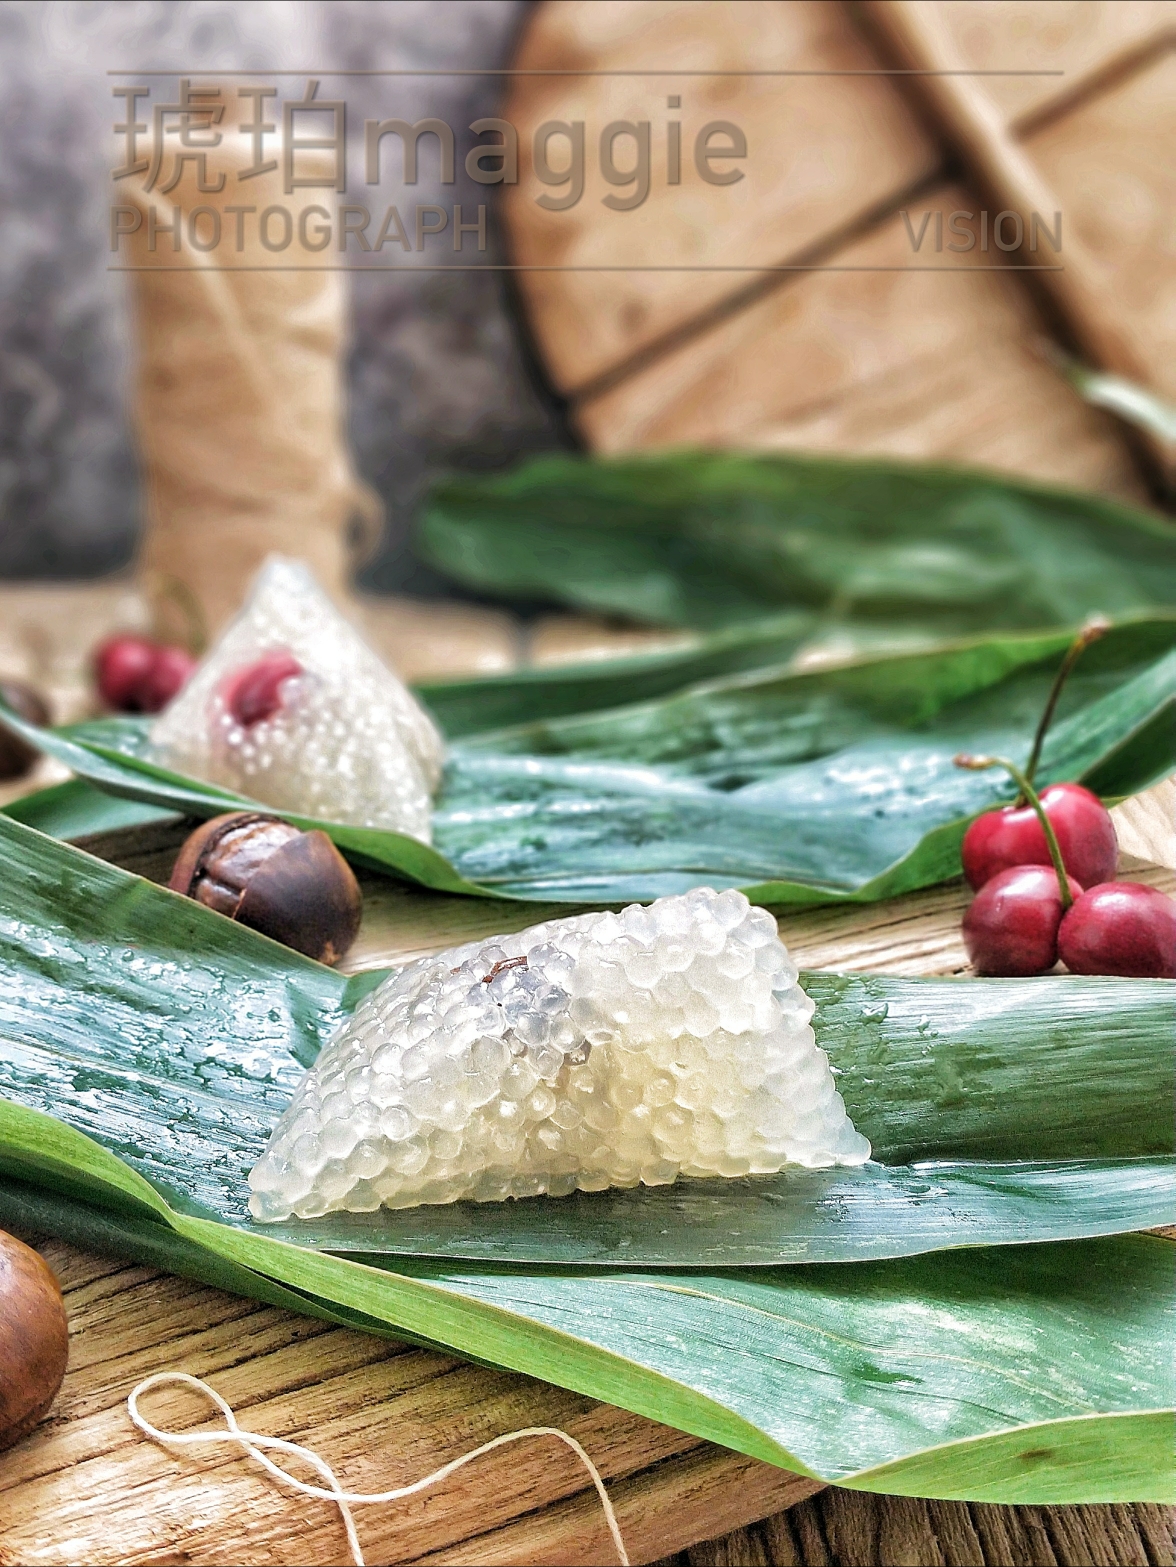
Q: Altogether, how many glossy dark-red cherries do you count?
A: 5